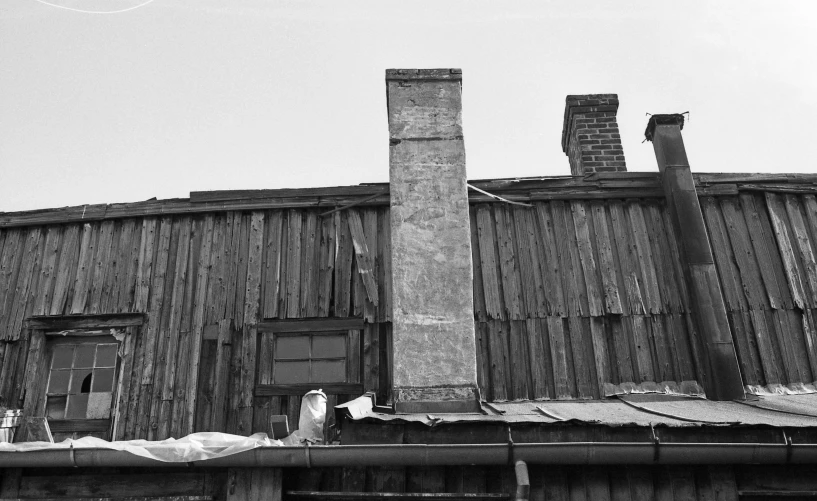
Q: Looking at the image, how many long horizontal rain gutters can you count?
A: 1